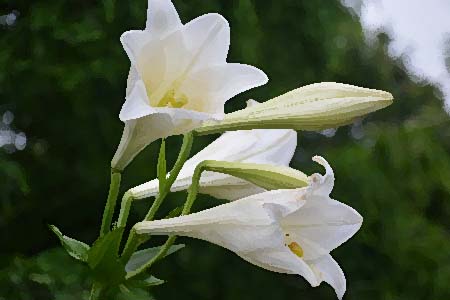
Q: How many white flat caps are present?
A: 0